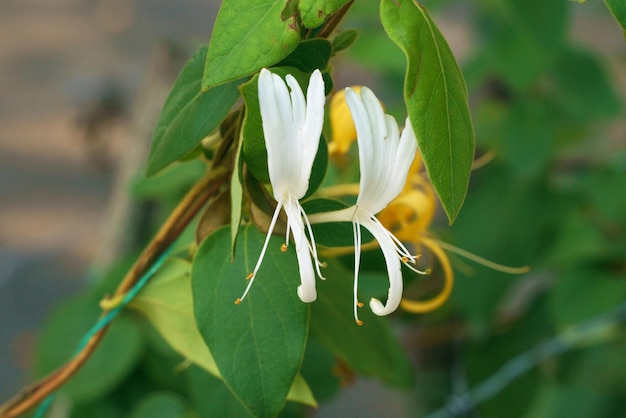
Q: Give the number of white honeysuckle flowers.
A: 2